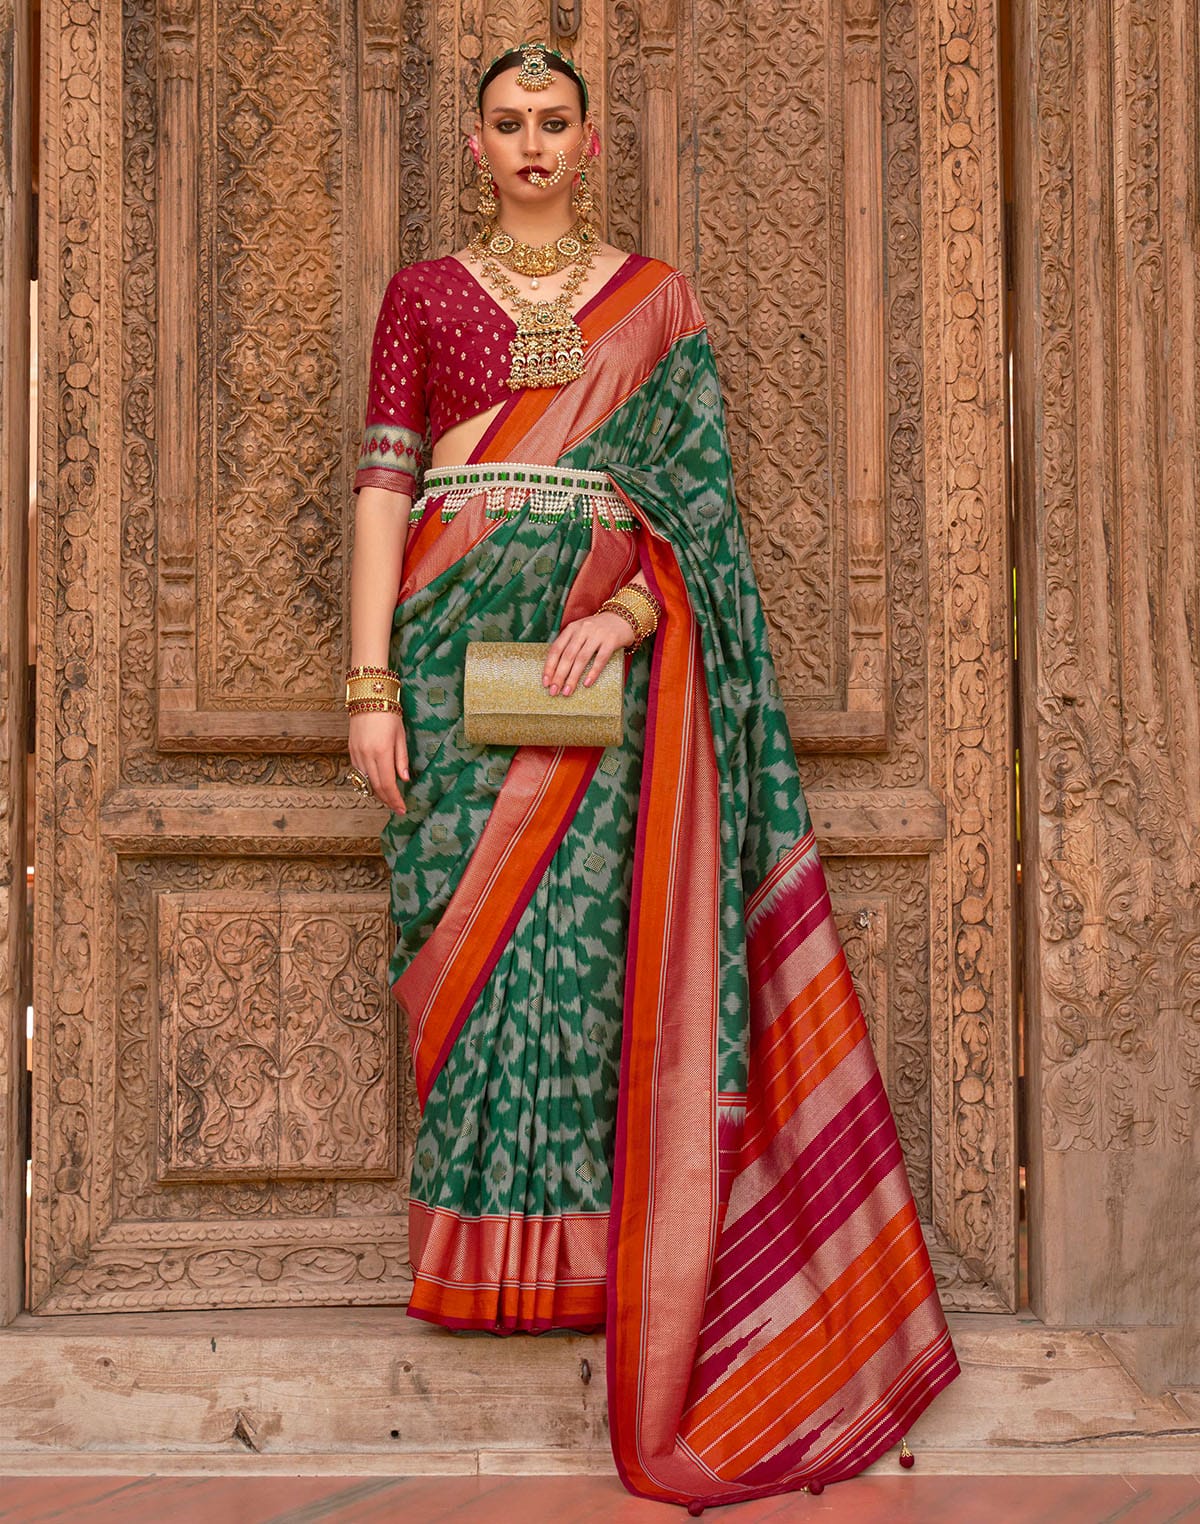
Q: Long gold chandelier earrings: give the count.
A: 2